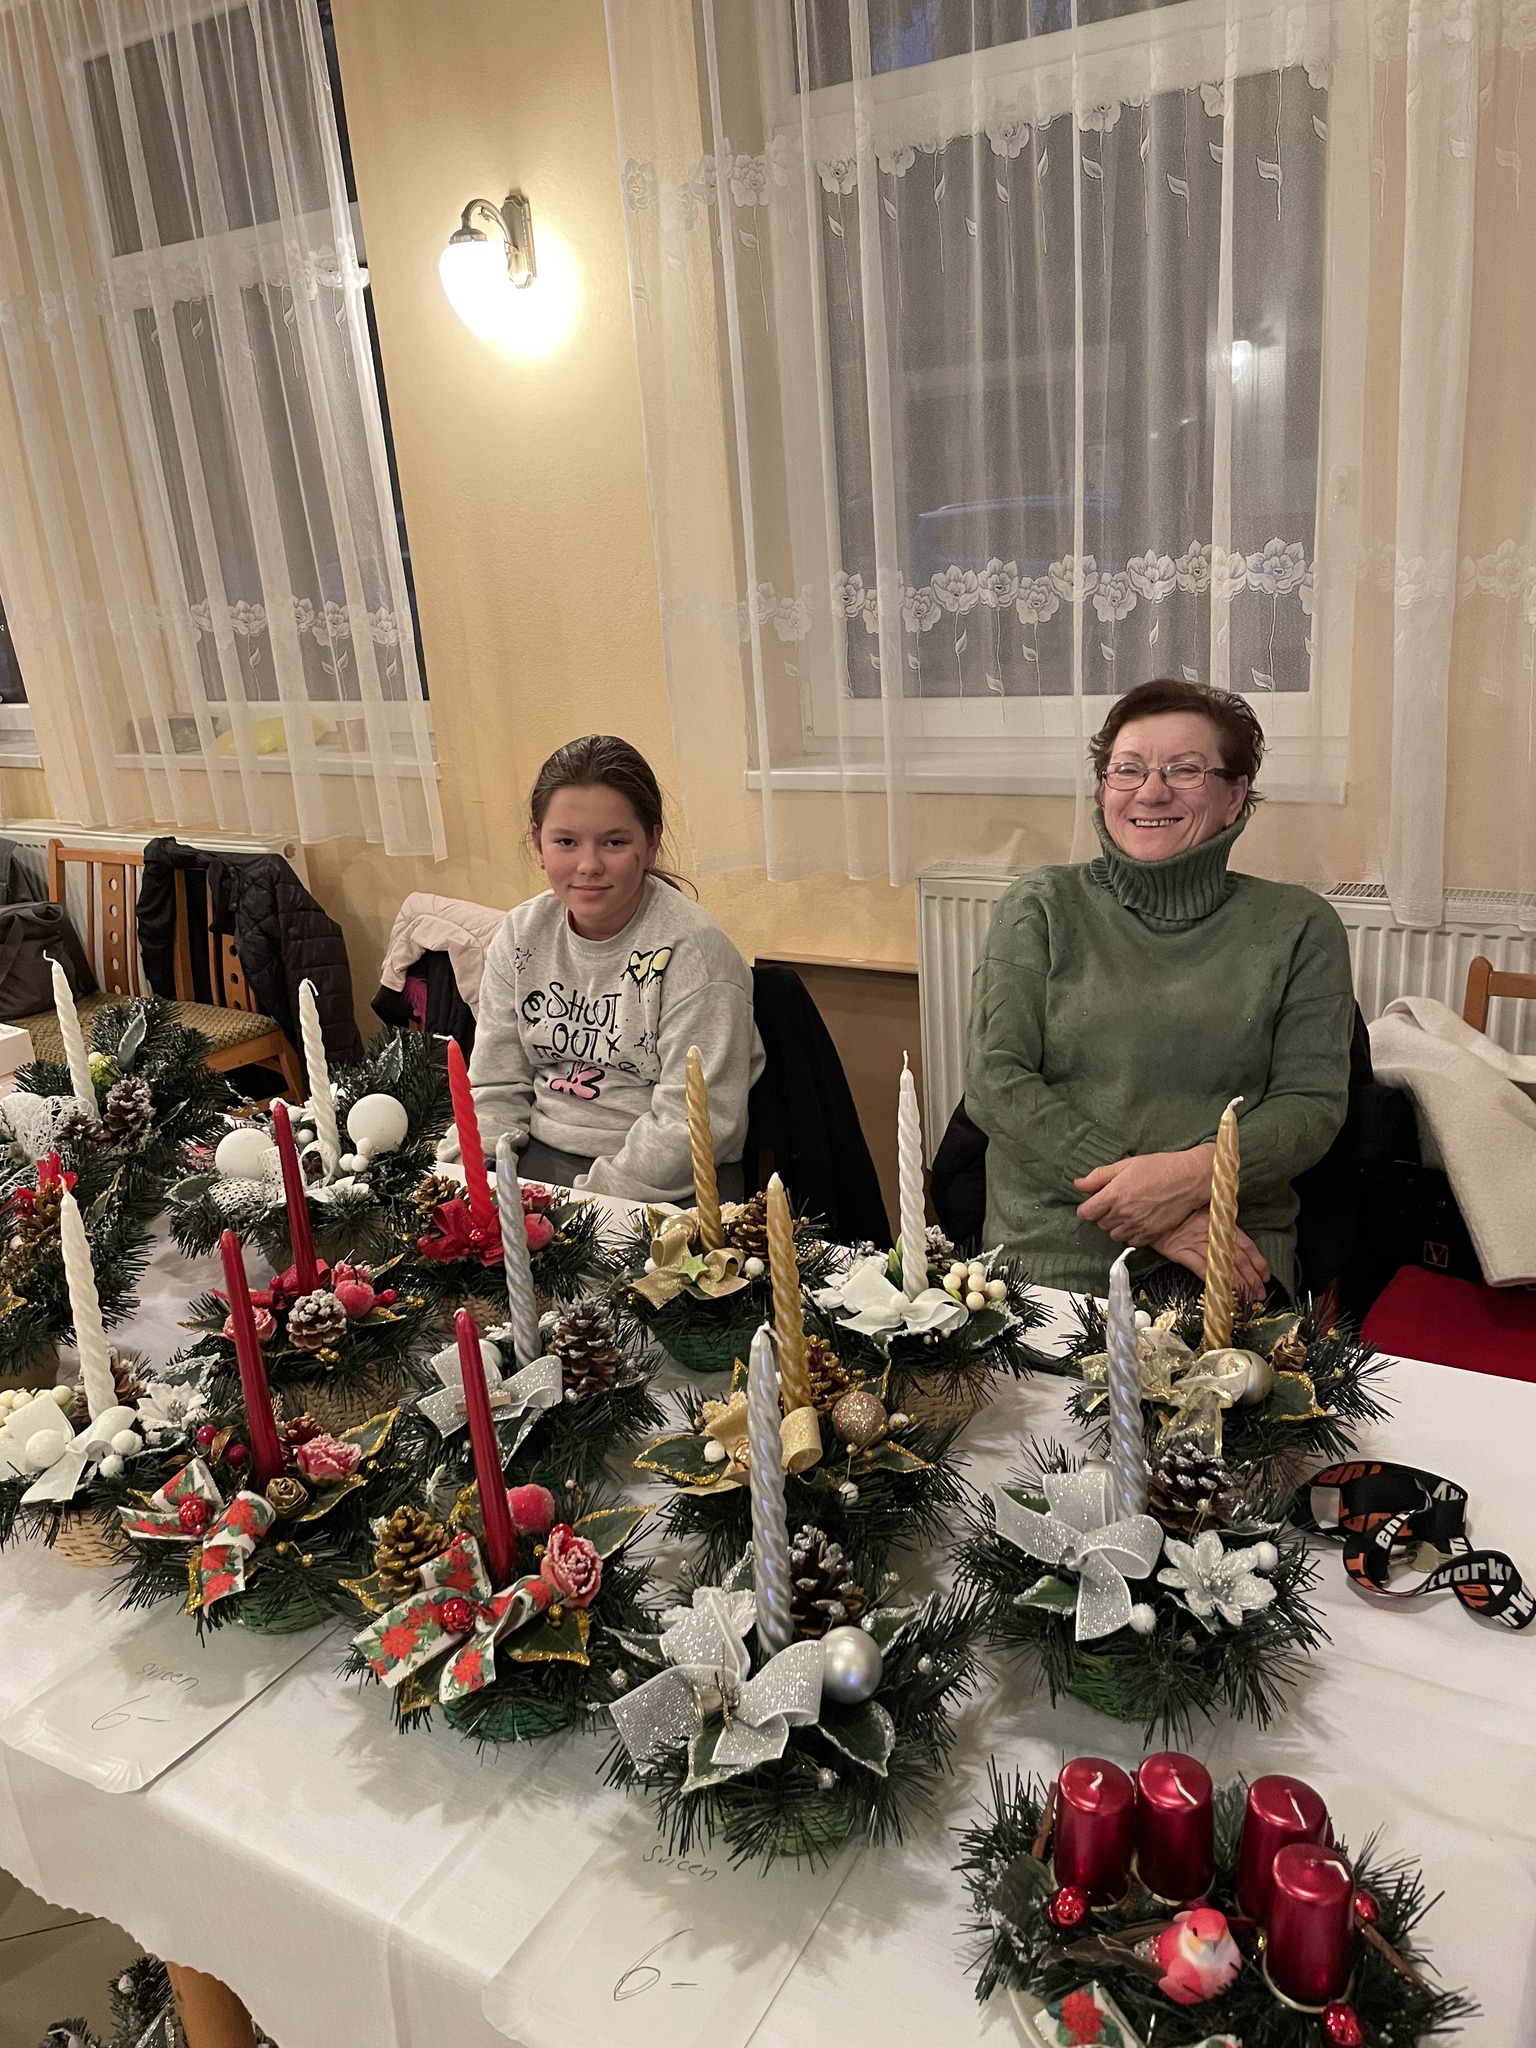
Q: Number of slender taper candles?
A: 14